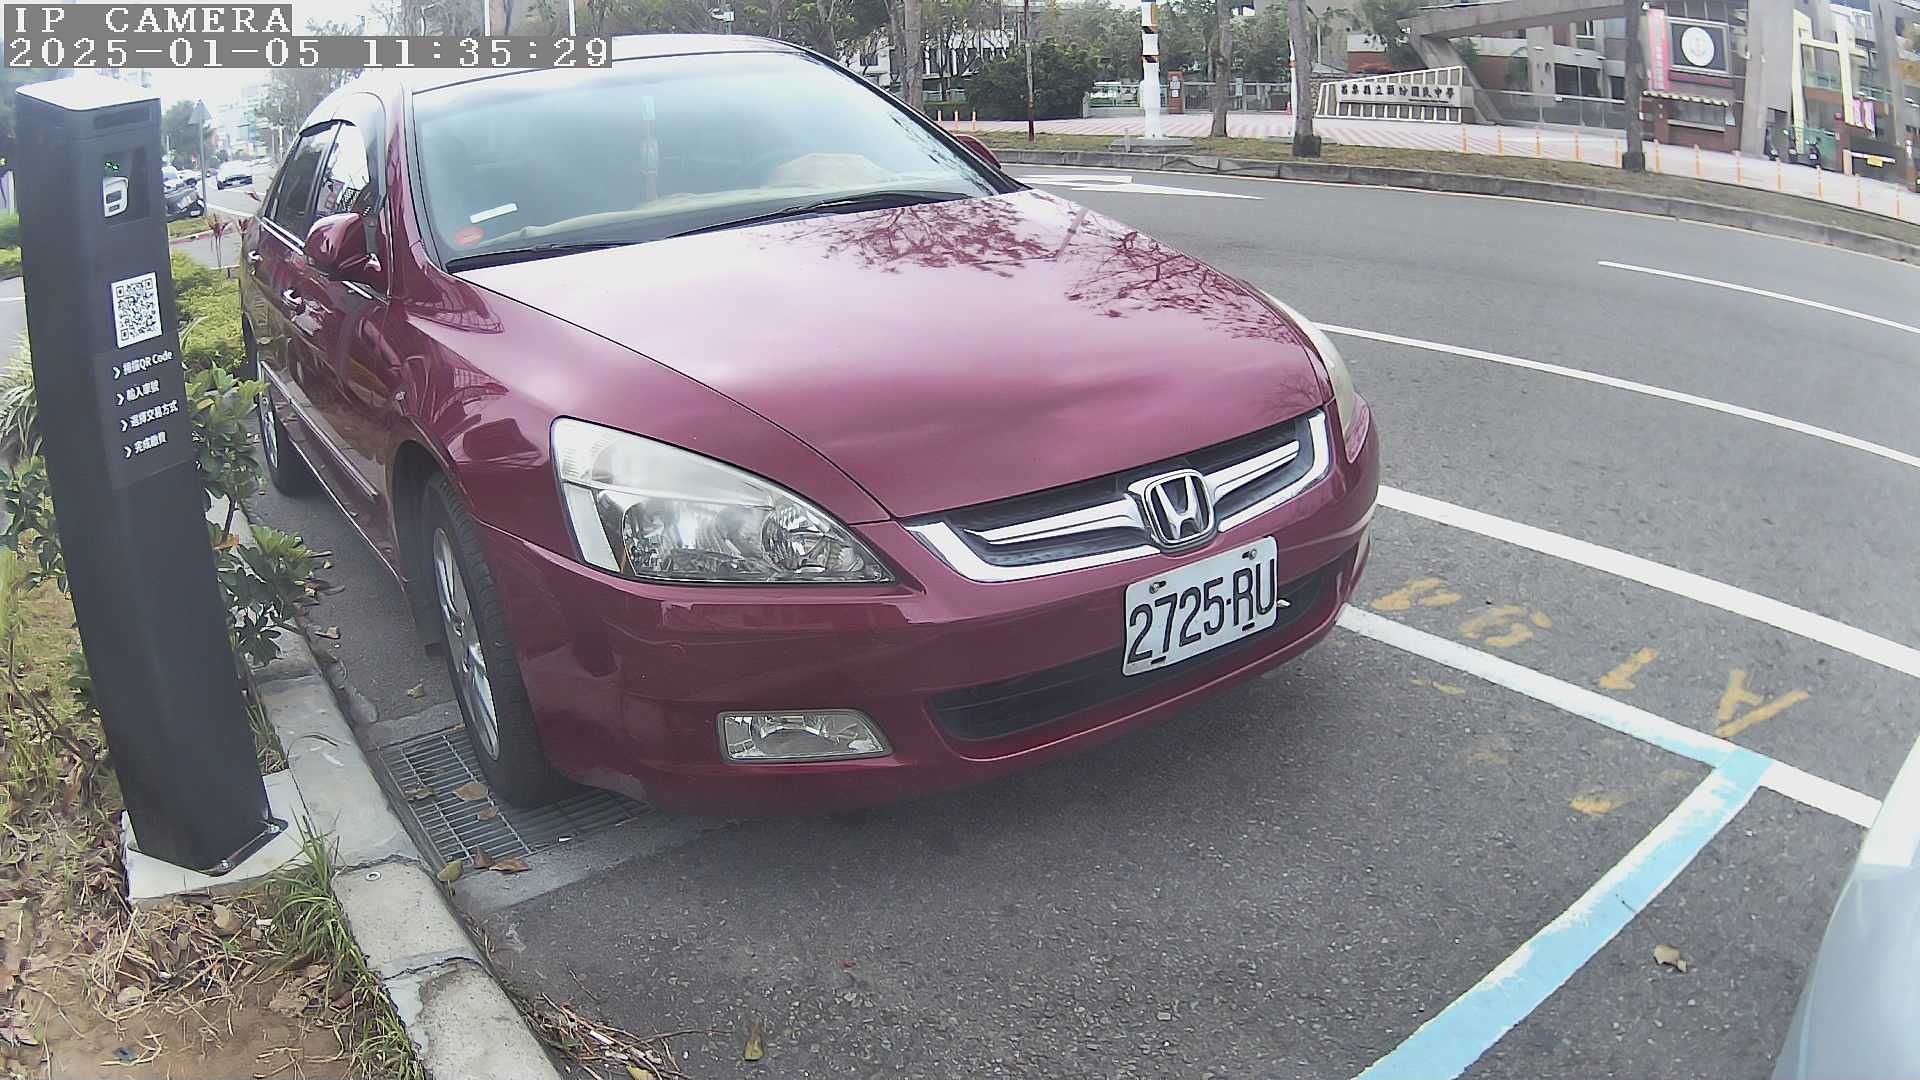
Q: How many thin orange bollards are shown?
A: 15